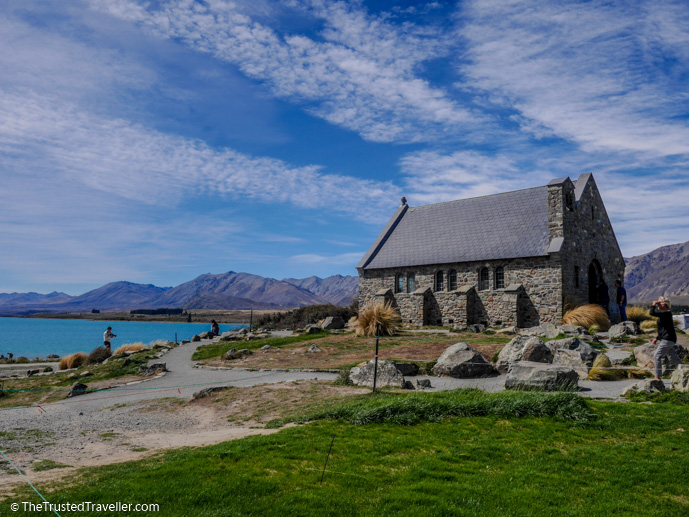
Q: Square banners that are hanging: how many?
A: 0